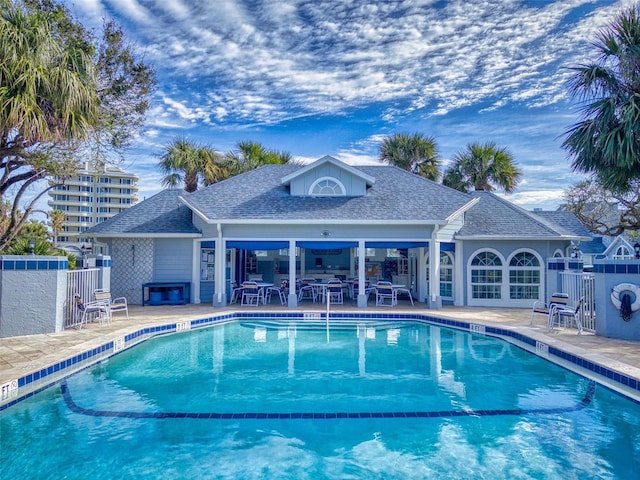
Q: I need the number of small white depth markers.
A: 6